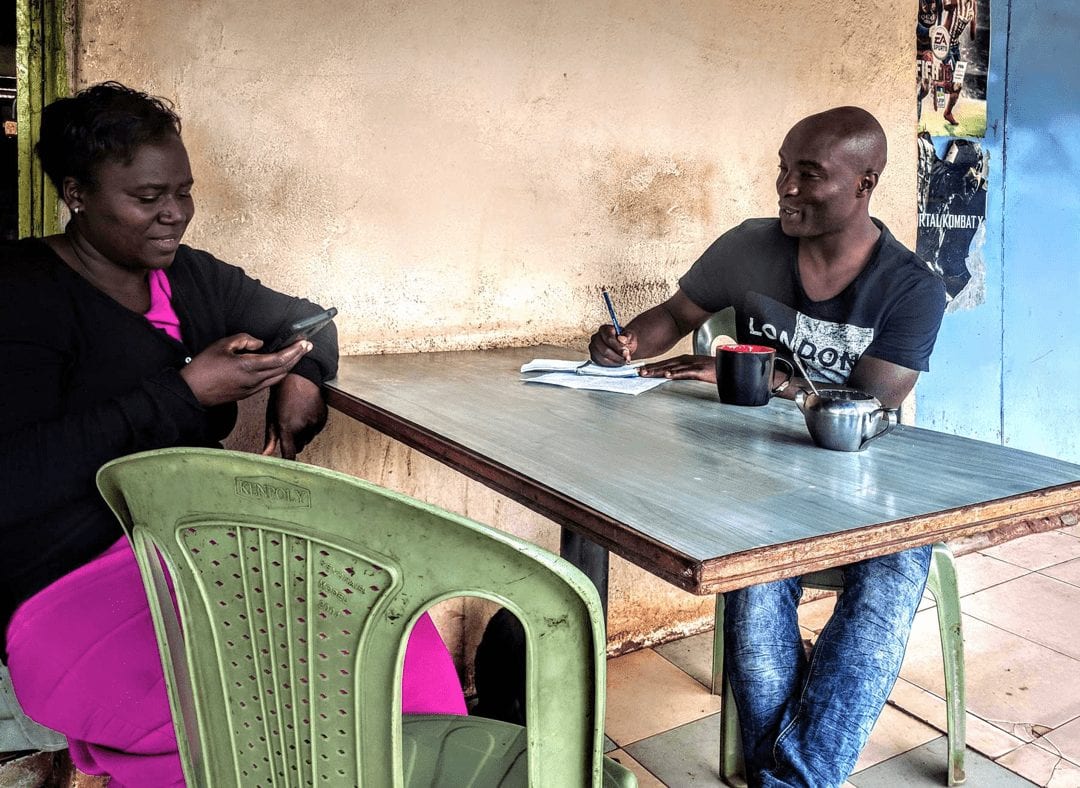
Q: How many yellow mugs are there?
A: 0